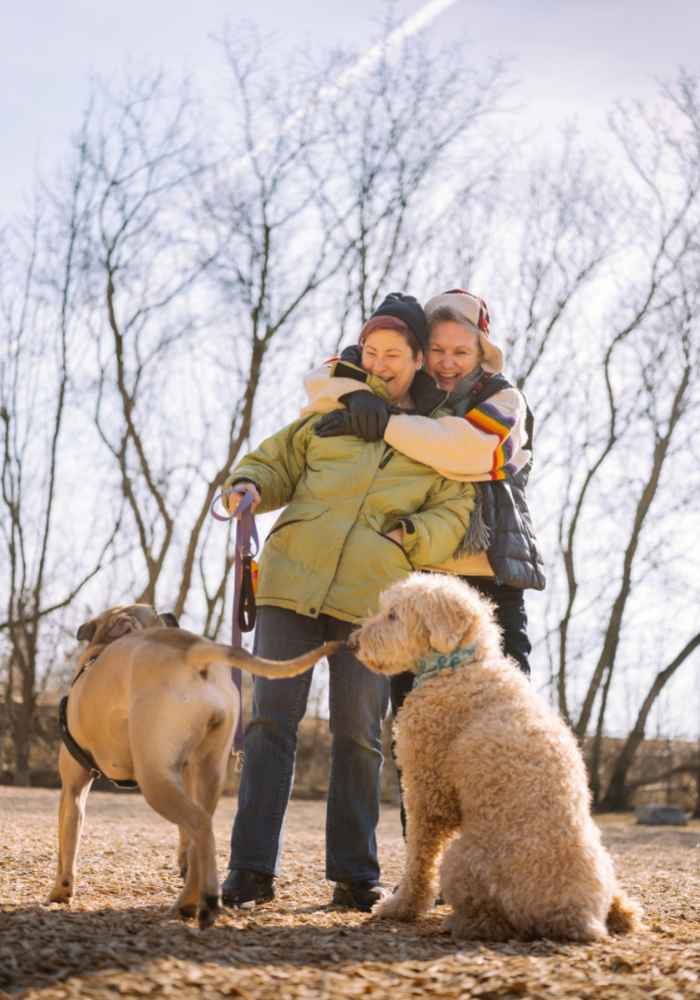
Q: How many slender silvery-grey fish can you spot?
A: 0